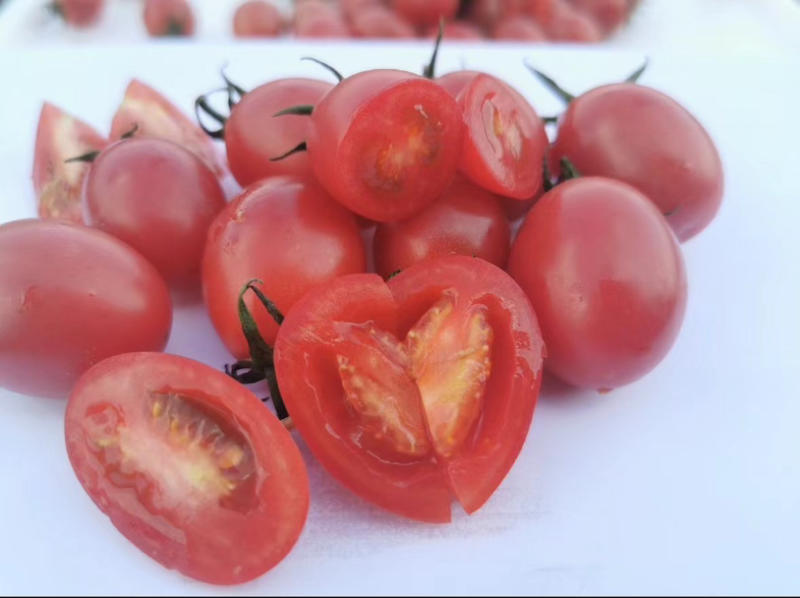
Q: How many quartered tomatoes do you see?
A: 2